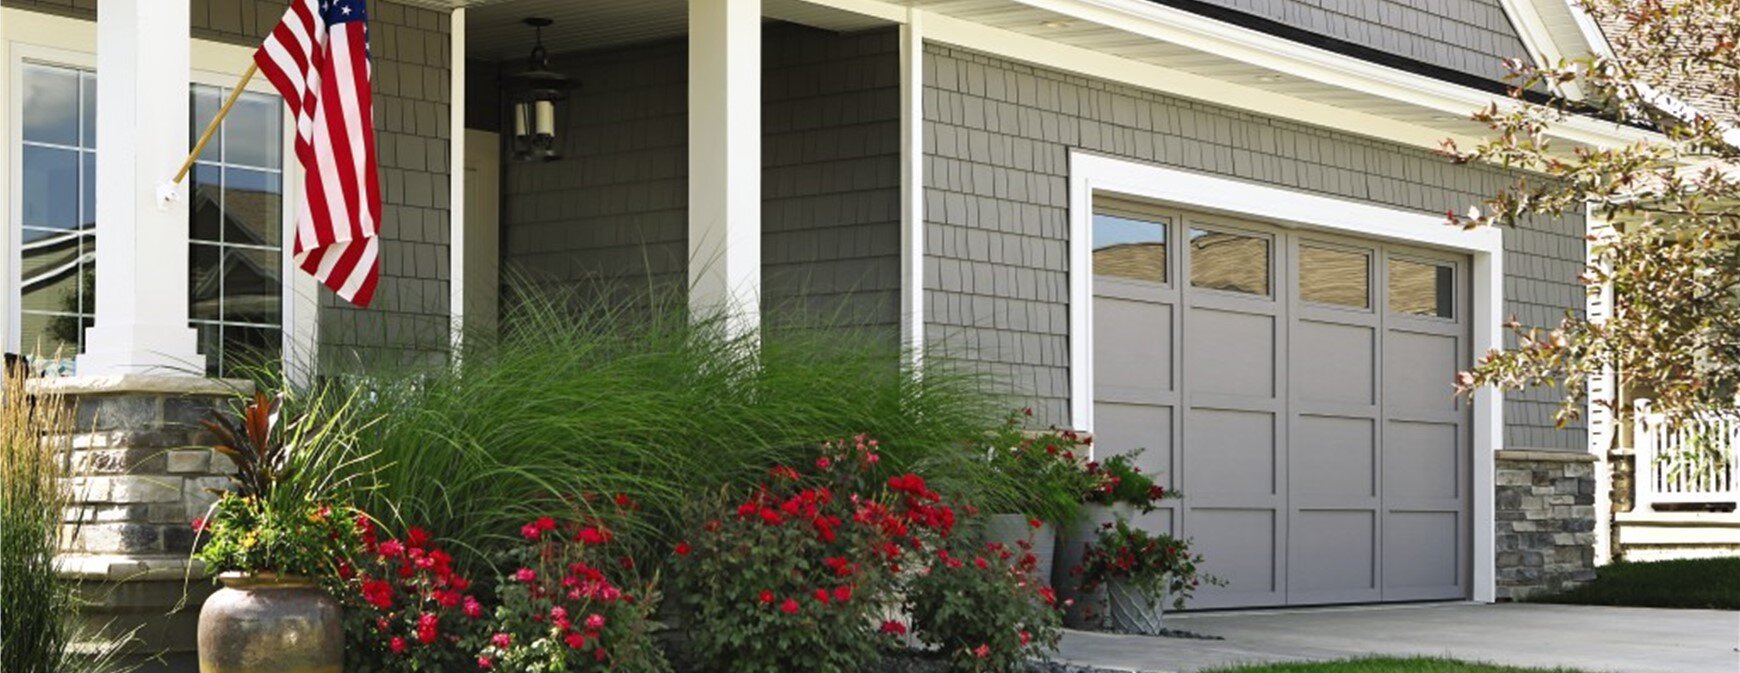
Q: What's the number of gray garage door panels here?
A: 12